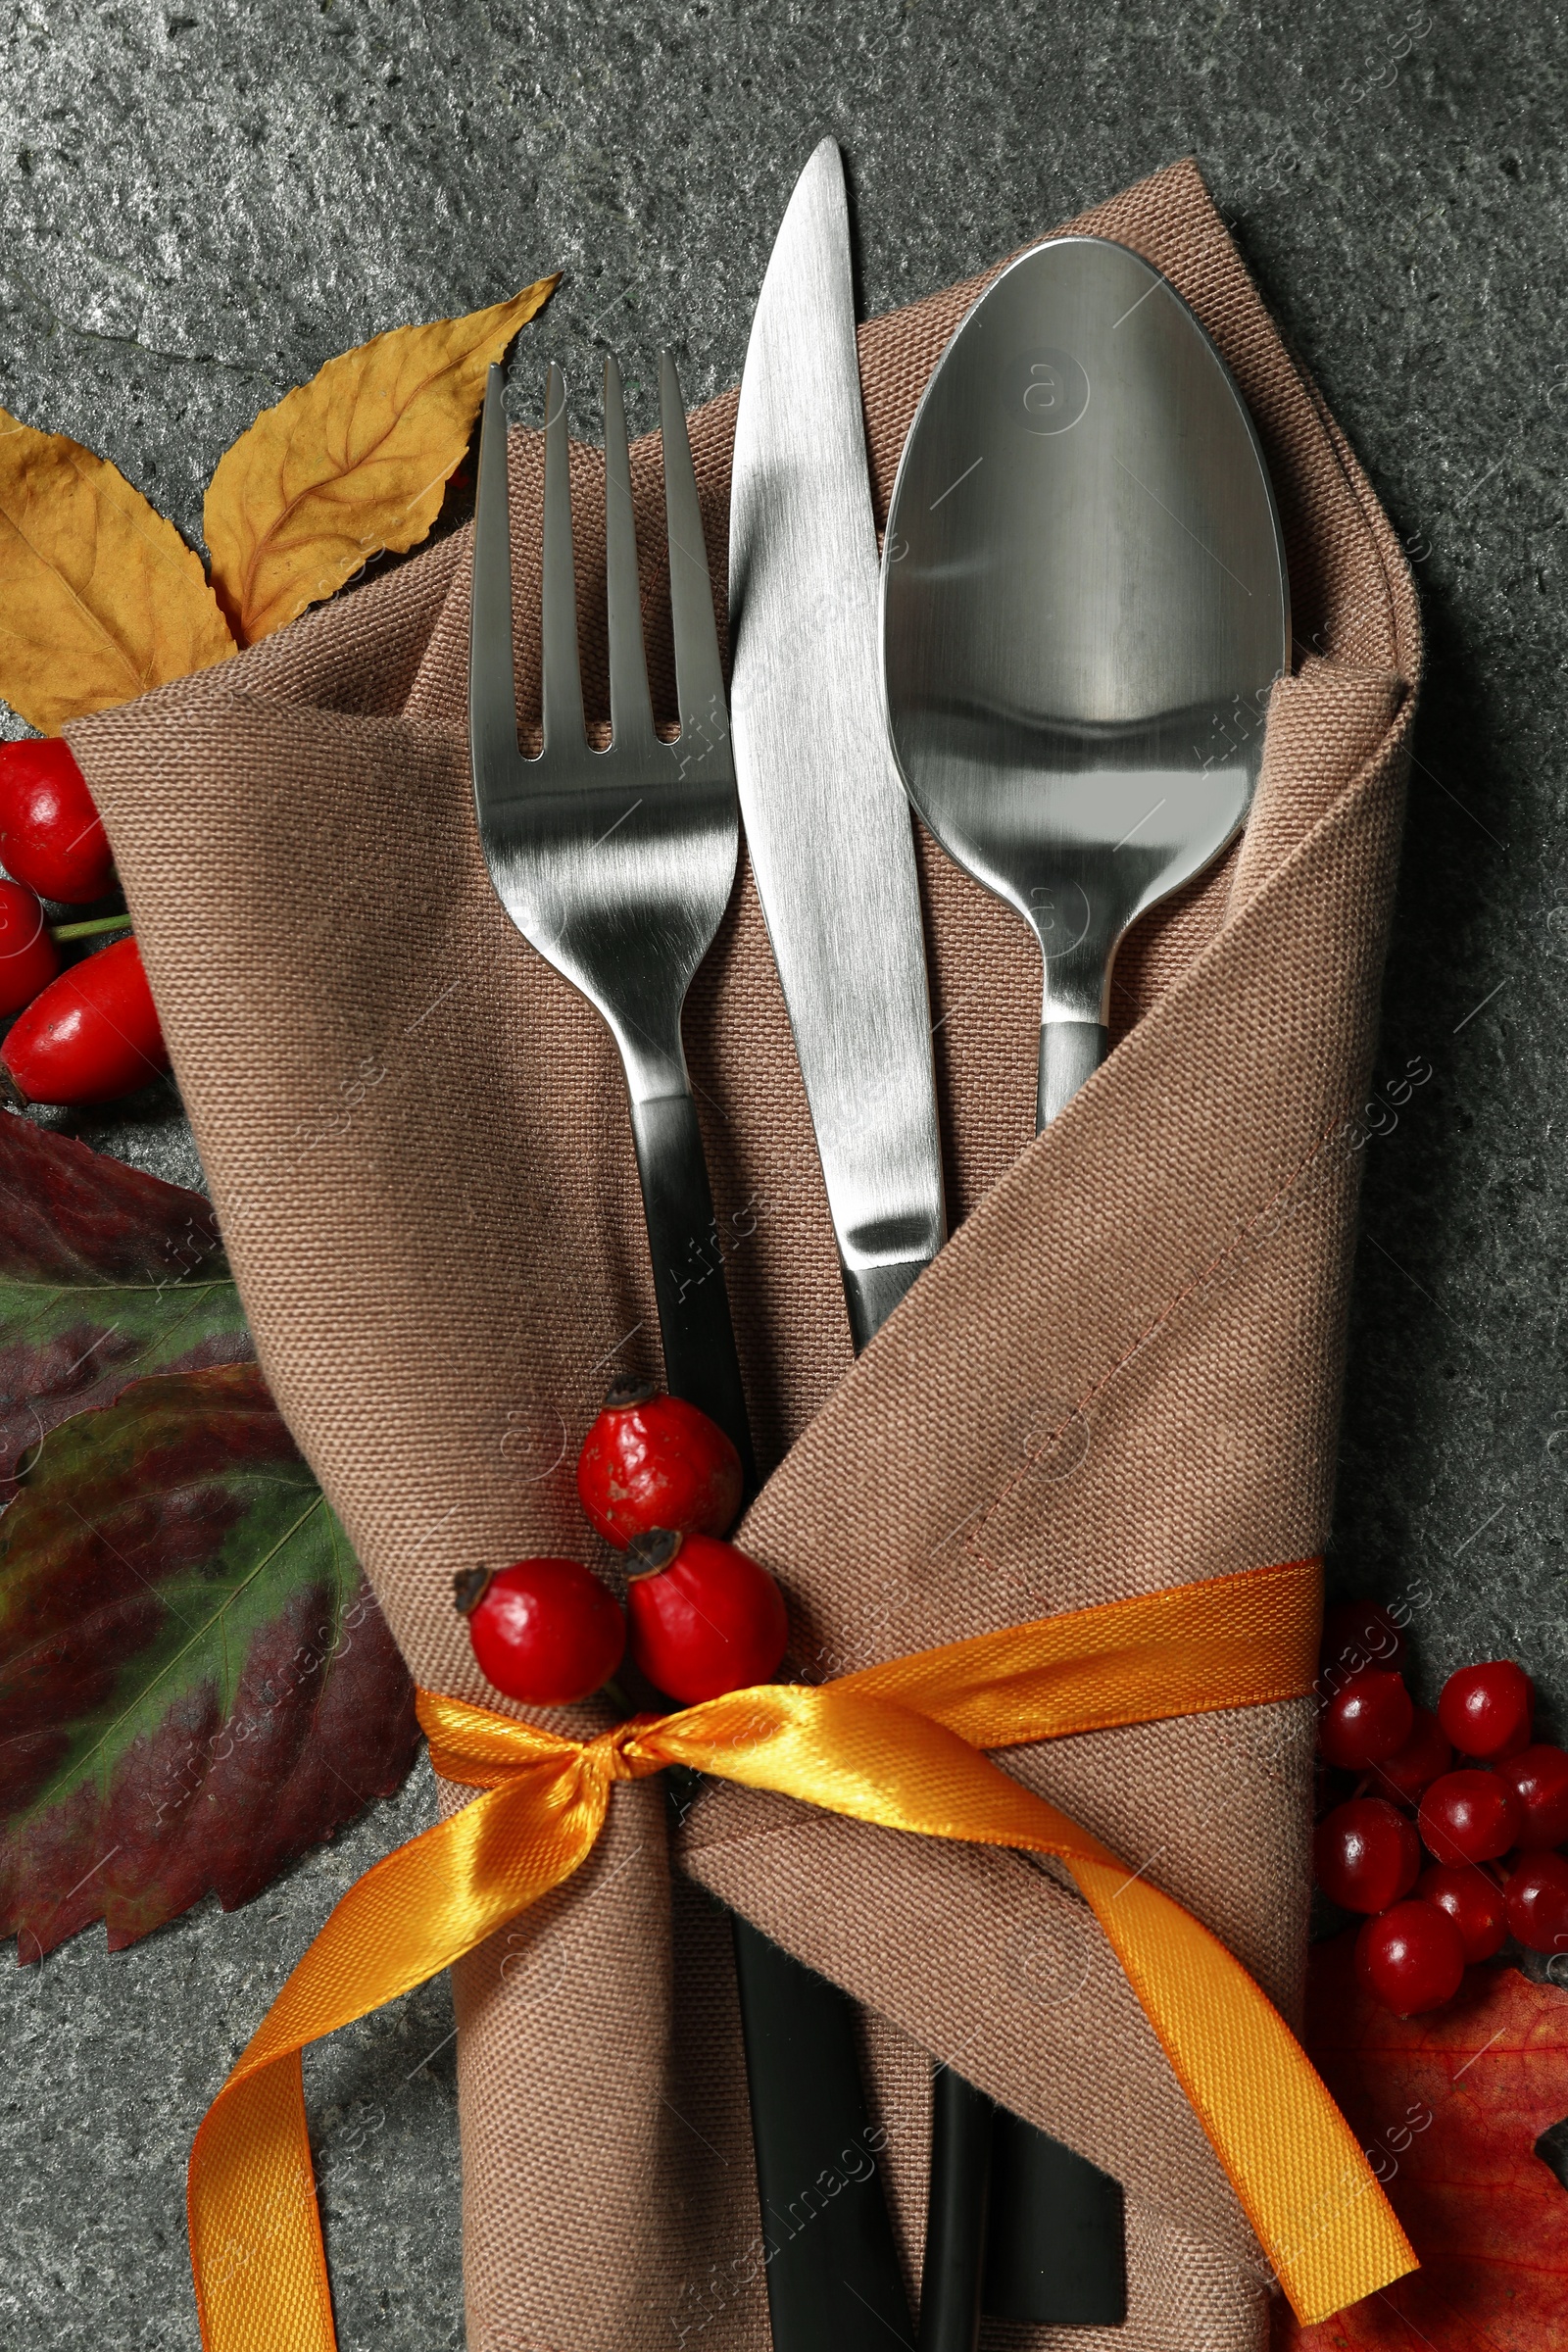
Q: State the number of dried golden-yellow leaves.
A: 2